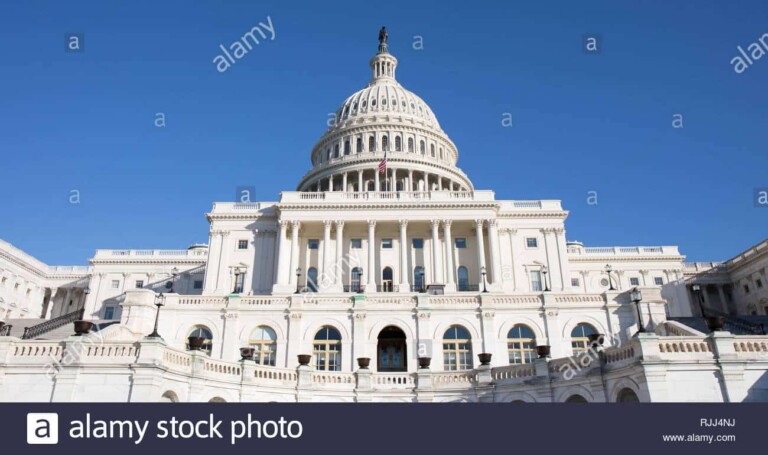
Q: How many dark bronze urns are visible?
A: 10